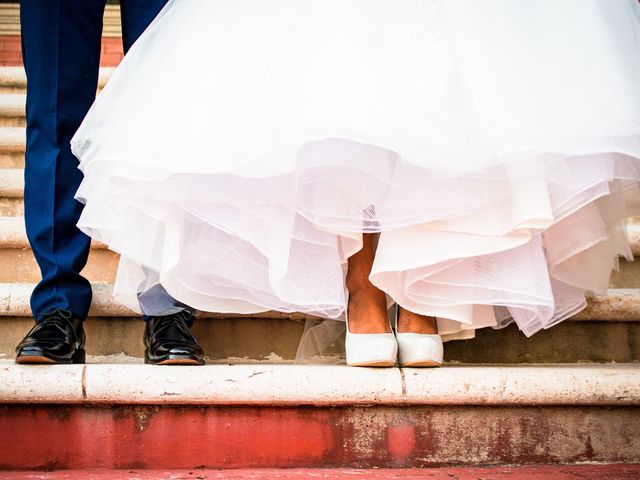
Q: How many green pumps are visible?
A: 0